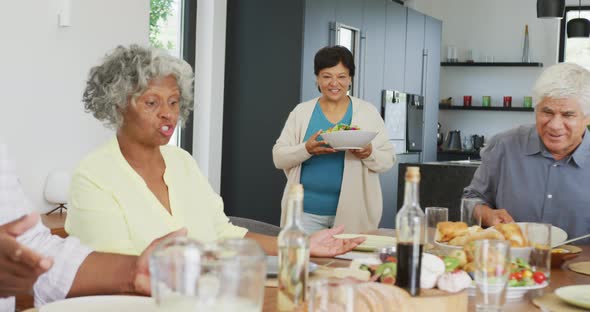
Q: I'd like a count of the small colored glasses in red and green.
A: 4